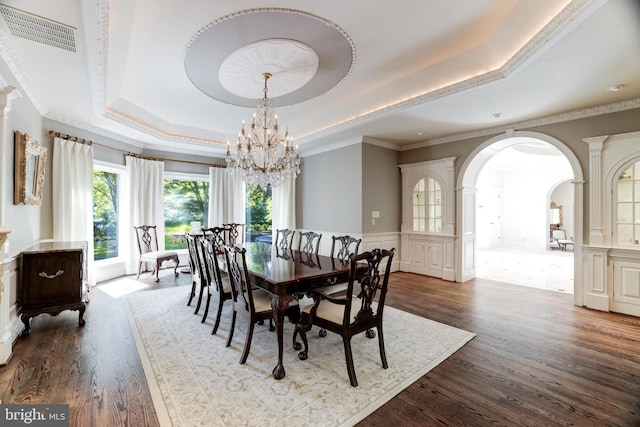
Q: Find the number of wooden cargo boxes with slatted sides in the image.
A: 0